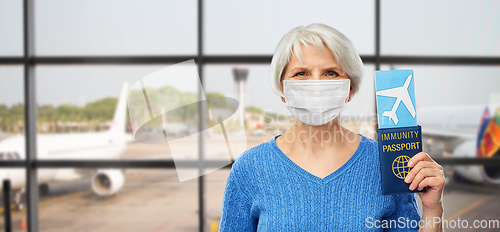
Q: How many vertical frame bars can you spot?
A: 3